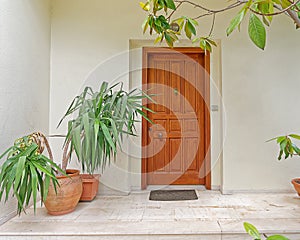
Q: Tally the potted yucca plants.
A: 2